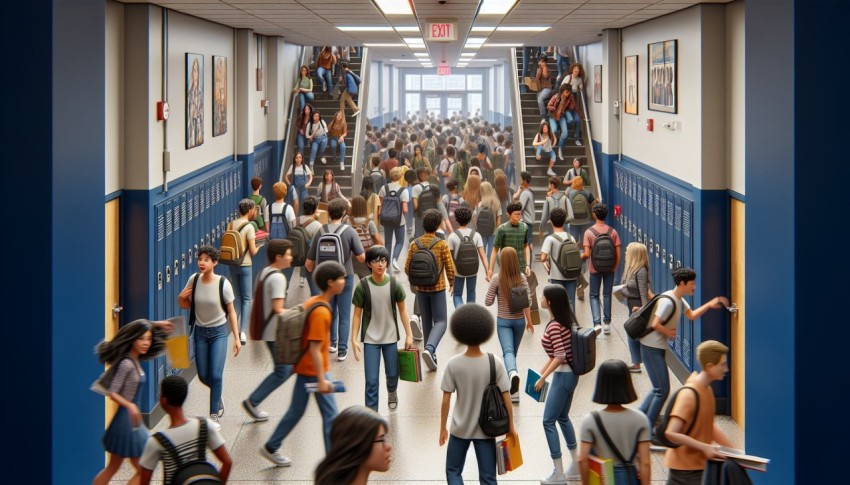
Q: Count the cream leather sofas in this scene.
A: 0